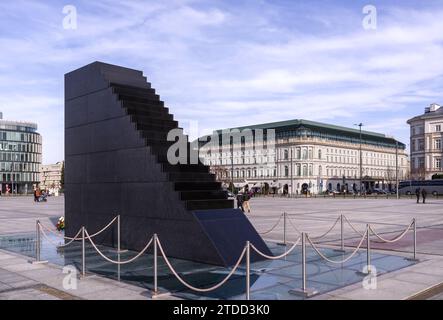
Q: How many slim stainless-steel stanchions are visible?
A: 10